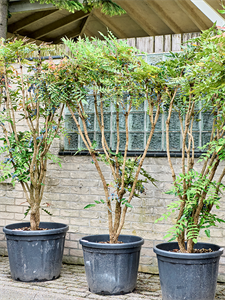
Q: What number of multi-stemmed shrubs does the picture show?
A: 3